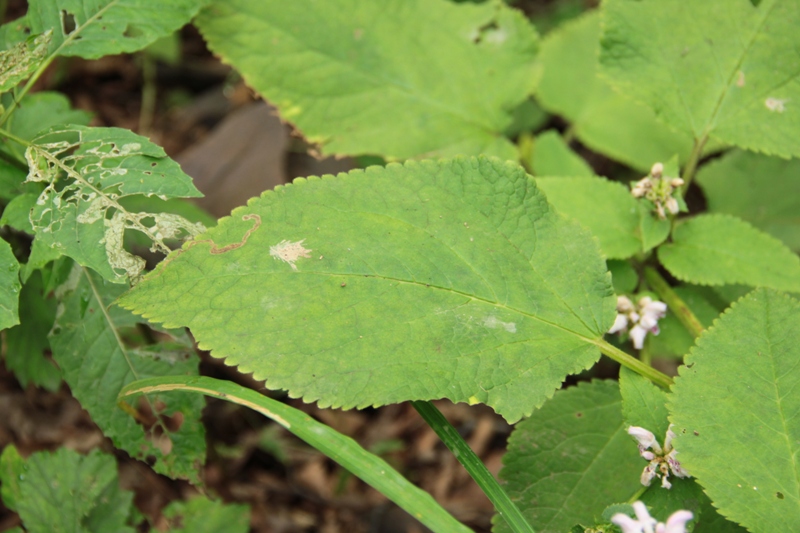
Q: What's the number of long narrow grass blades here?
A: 2